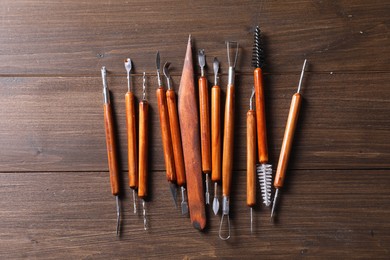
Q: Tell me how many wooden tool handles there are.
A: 11